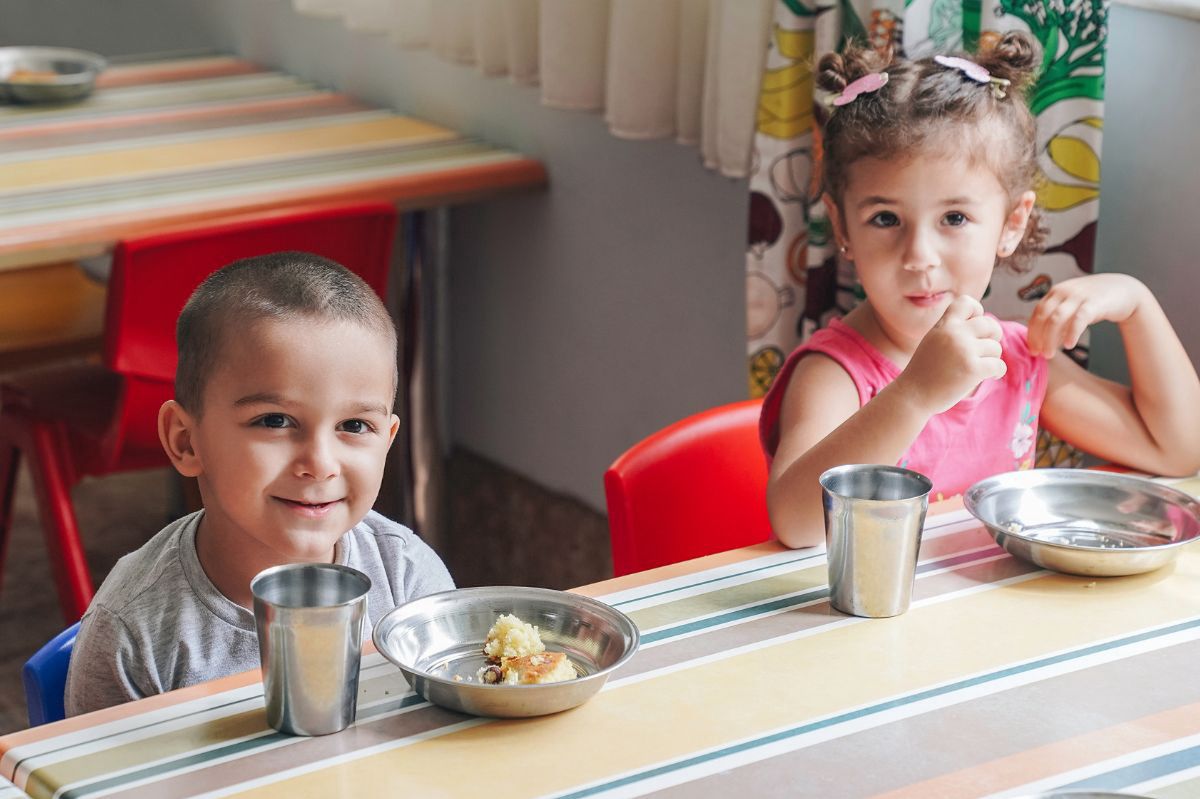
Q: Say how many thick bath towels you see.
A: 0